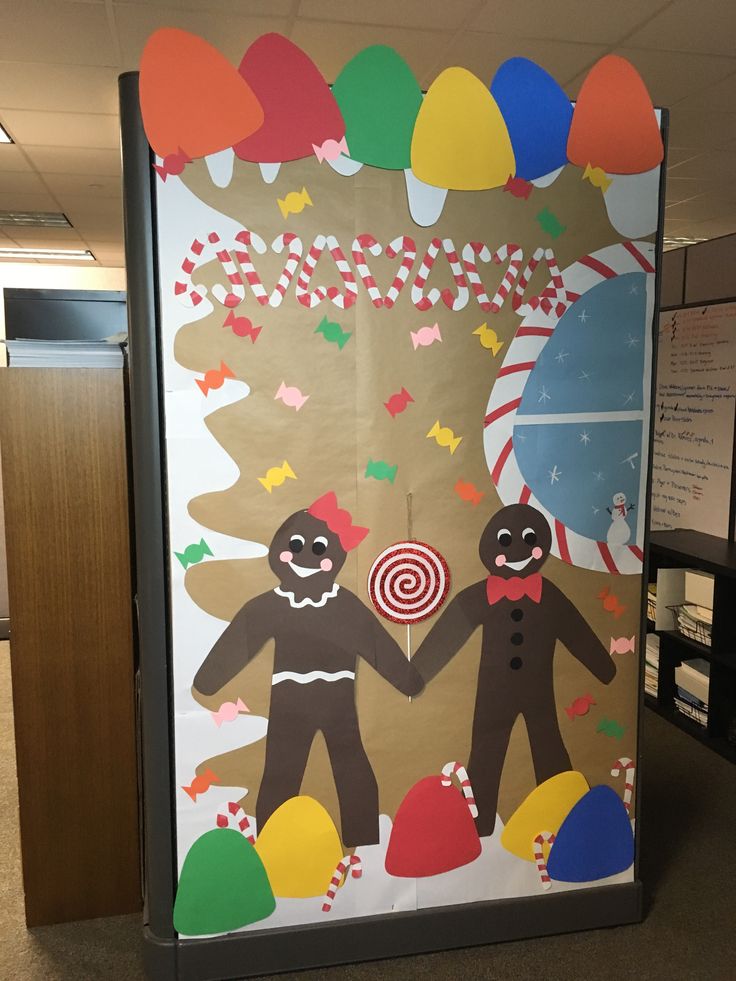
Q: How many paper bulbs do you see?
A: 11